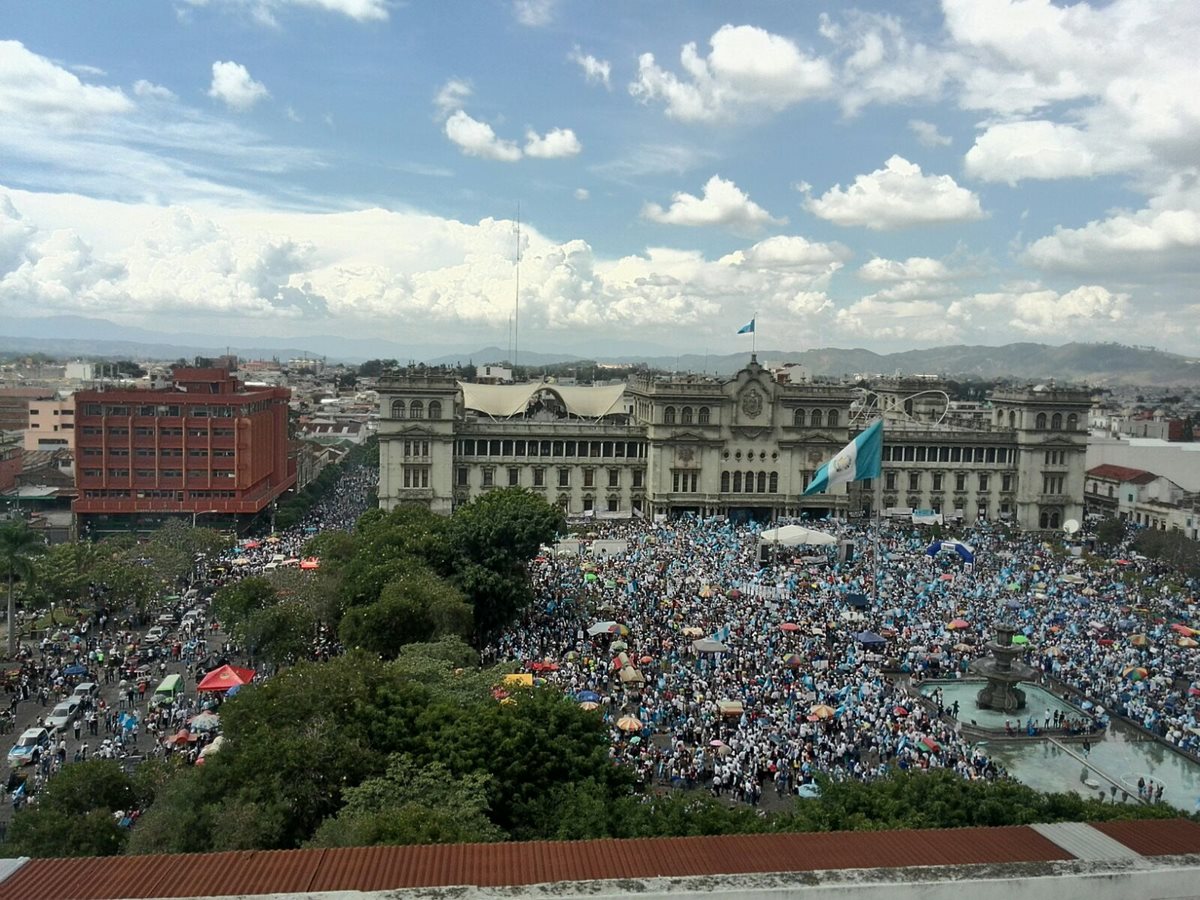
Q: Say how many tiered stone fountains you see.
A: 1